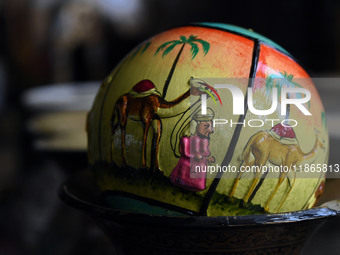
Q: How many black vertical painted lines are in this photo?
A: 1